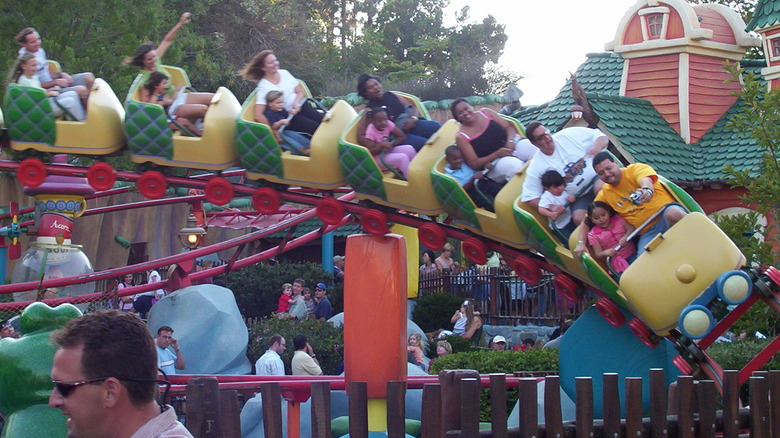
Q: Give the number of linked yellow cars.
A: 7